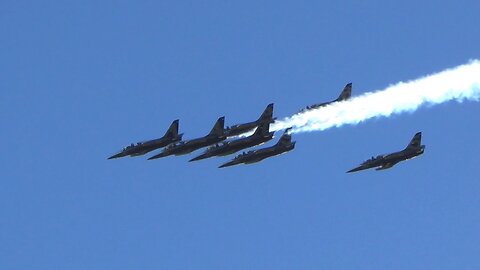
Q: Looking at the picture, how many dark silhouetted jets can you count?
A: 7